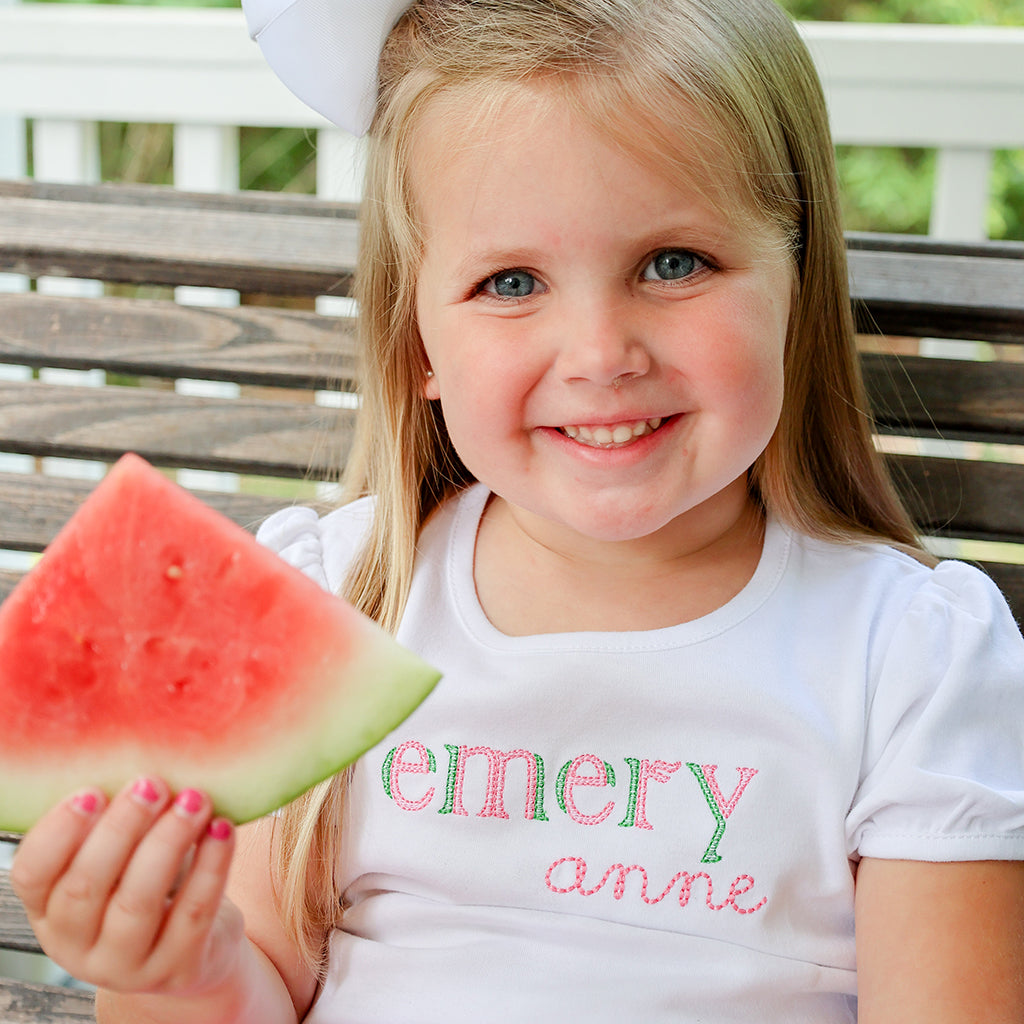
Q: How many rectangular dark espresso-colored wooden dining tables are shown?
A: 0